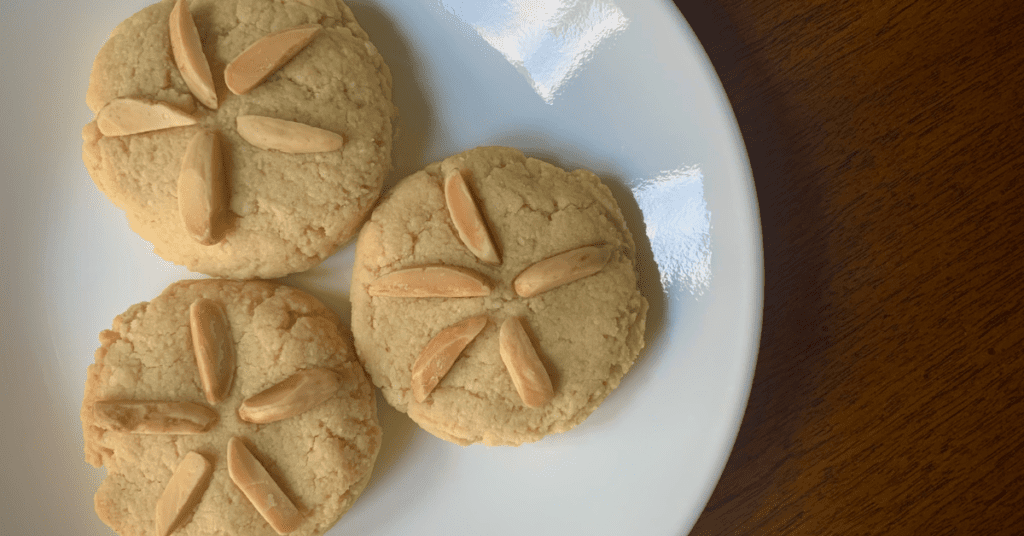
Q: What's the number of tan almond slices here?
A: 15